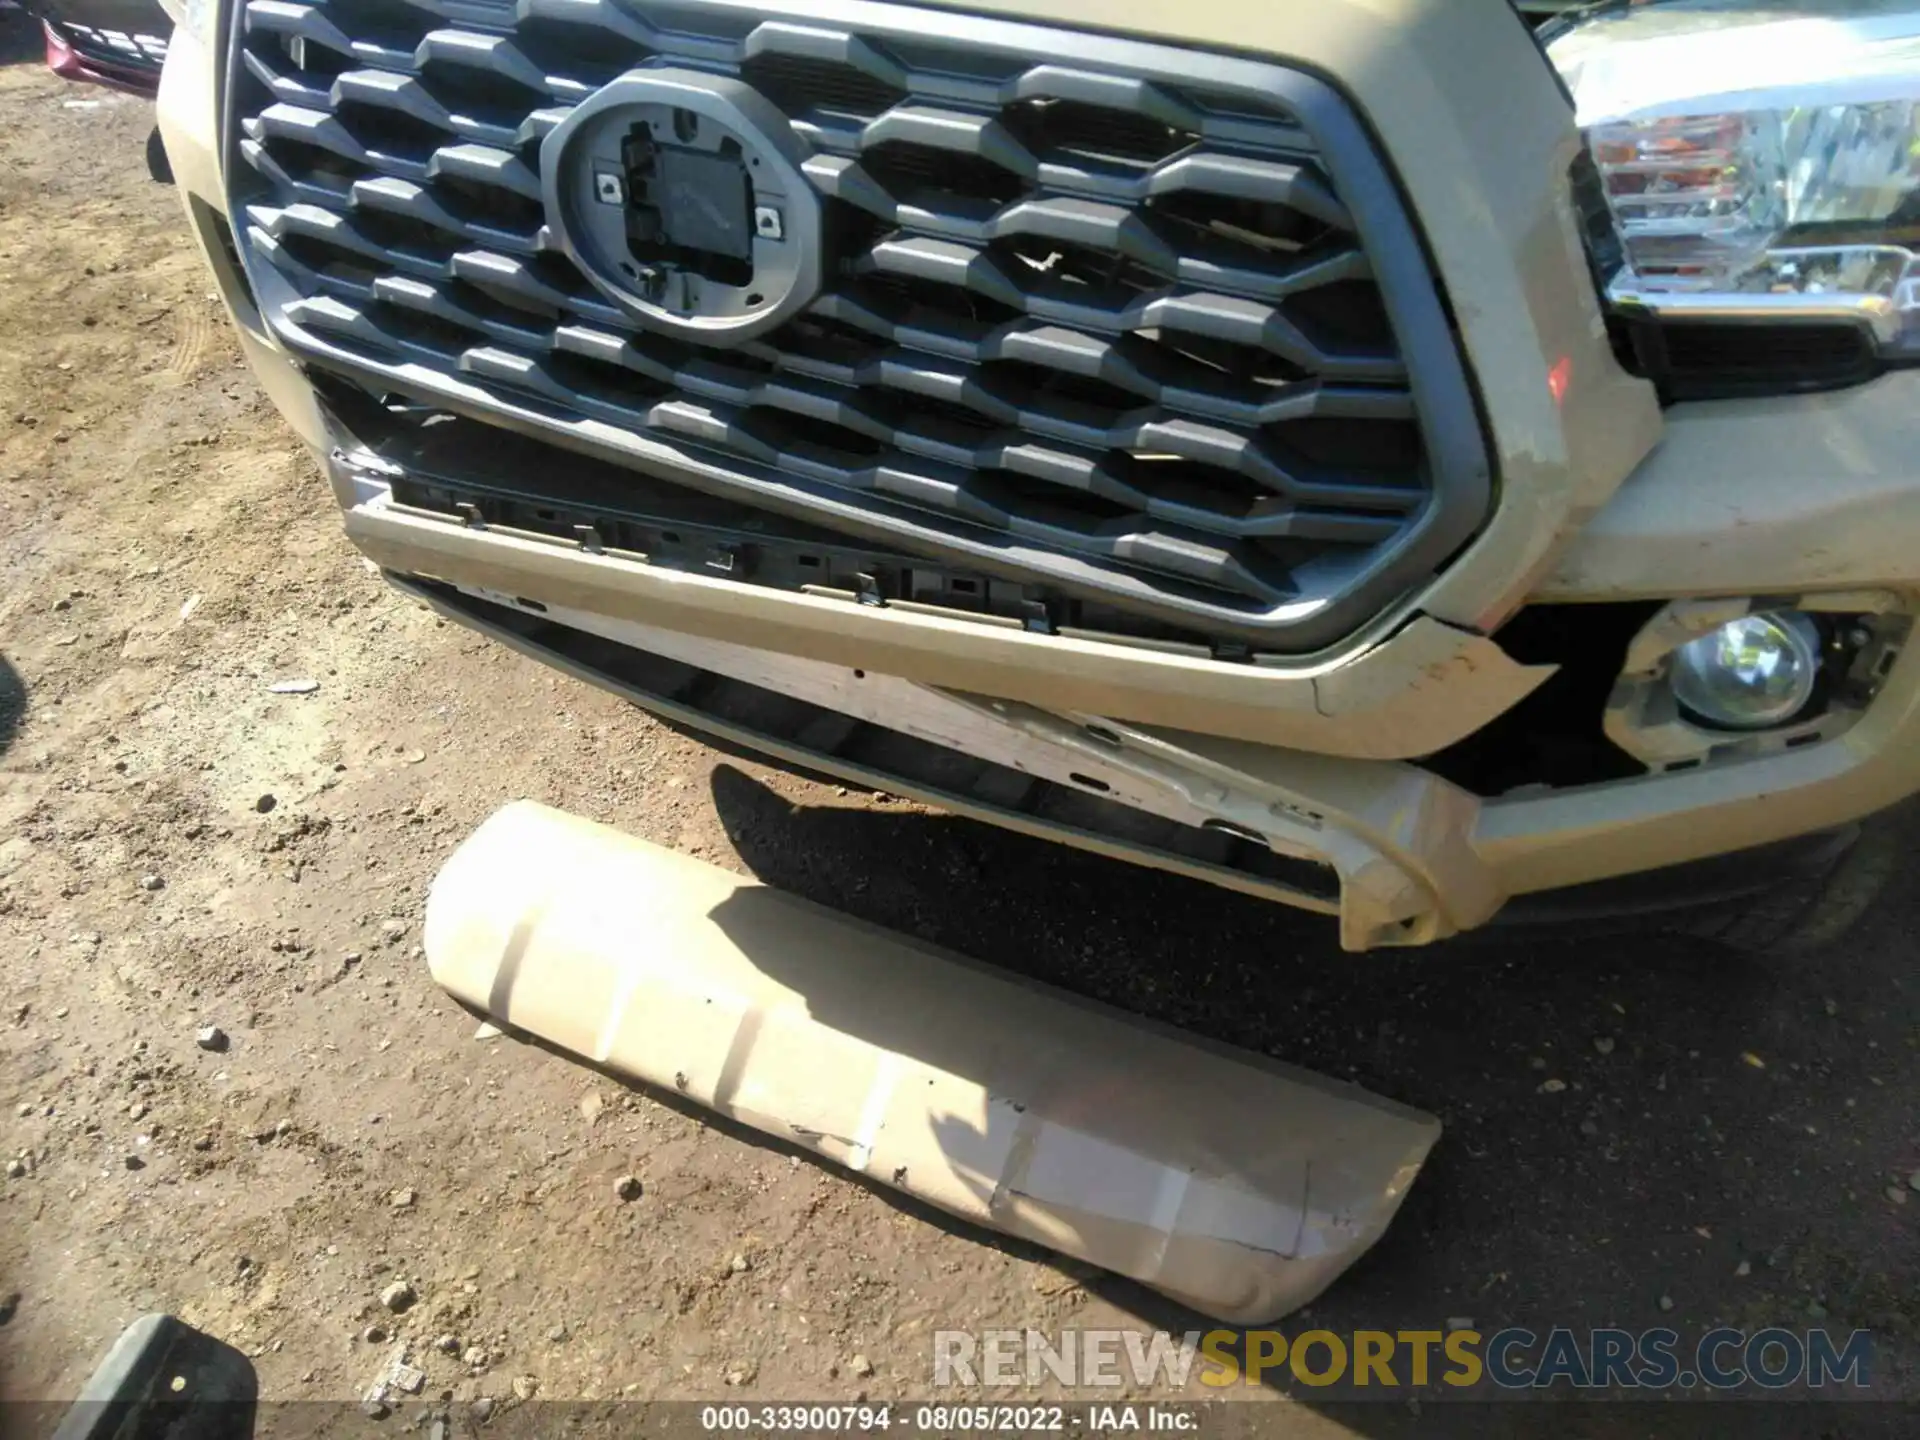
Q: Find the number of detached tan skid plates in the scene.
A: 1